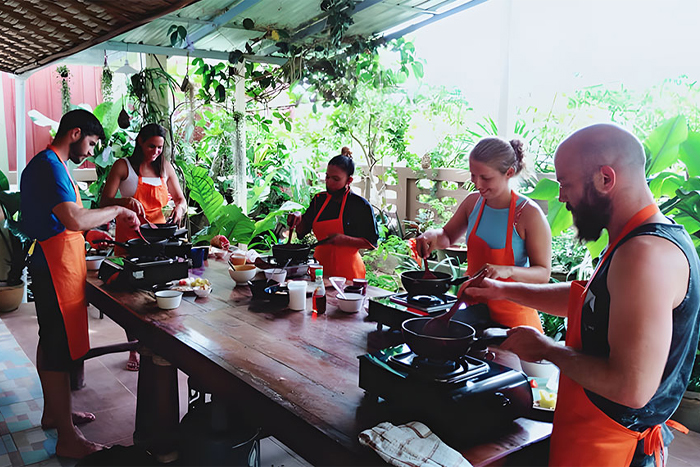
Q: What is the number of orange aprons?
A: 5